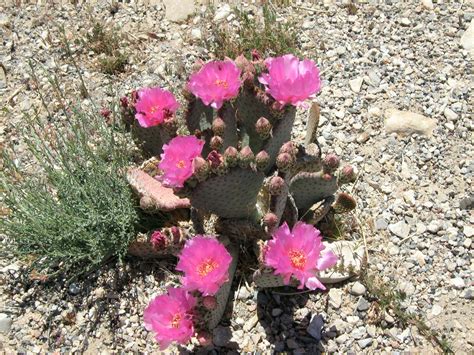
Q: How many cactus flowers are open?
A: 7